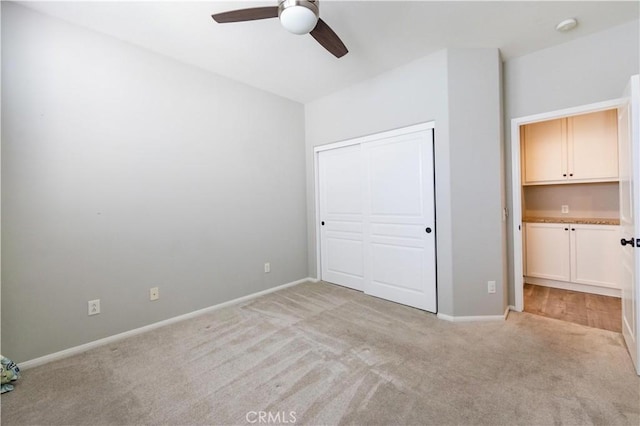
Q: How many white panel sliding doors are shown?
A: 2